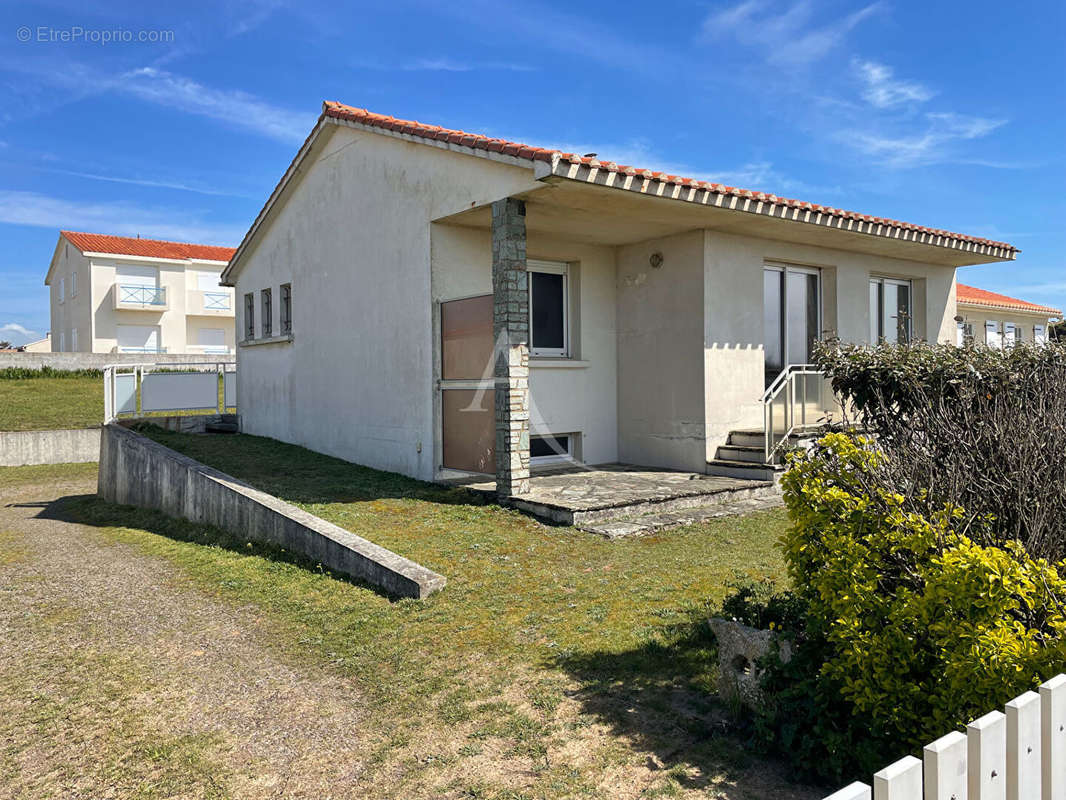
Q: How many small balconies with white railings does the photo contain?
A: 2